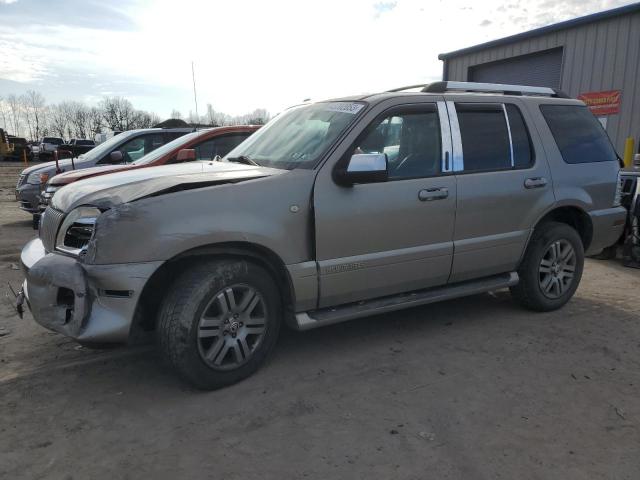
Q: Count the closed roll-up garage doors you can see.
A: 1